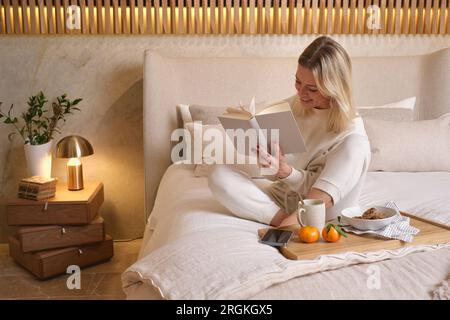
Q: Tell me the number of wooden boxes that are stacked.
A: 3